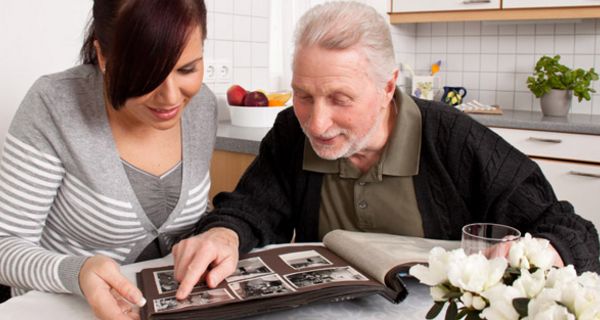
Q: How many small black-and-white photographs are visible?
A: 6